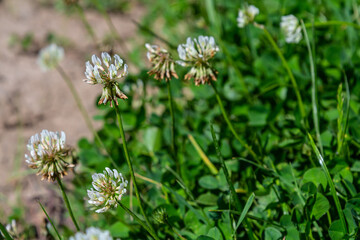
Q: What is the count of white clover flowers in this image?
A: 9